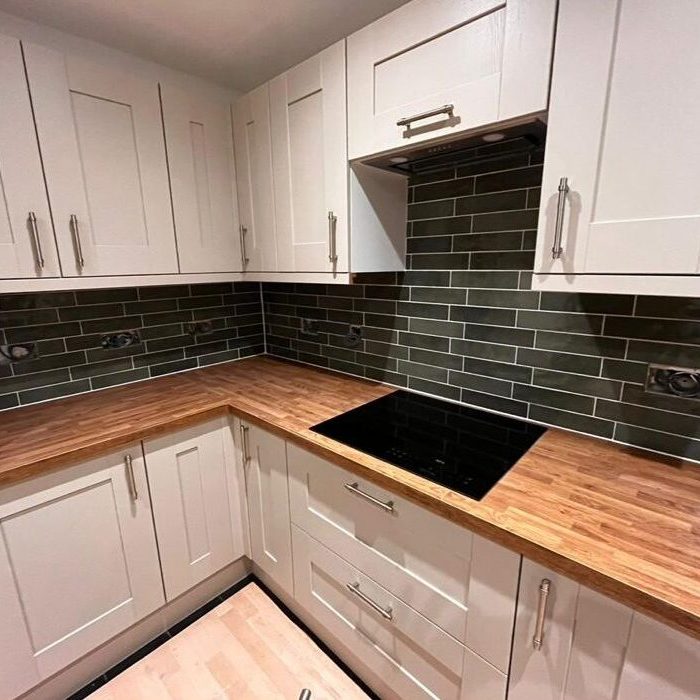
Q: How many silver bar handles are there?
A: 11